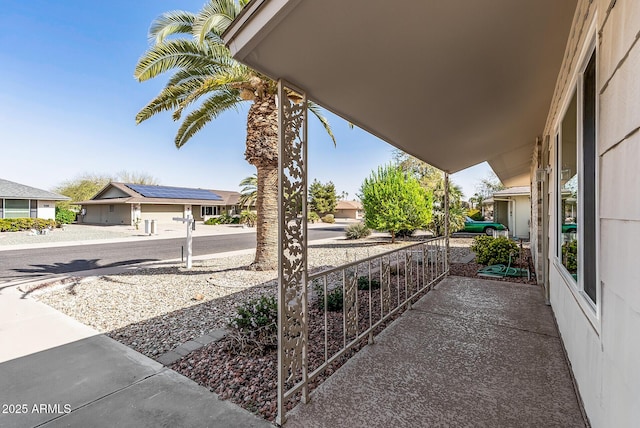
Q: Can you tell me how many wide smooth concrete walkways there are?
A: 1